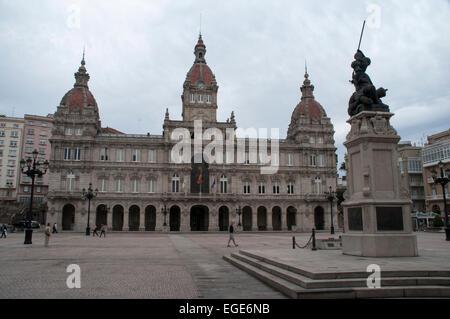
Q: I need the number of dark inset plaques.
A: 2